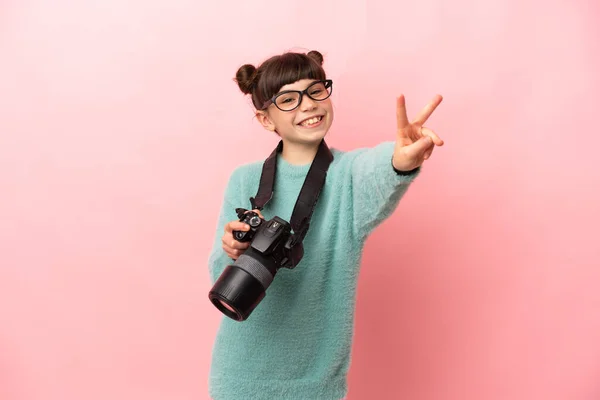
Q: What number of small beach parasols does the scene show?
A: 0